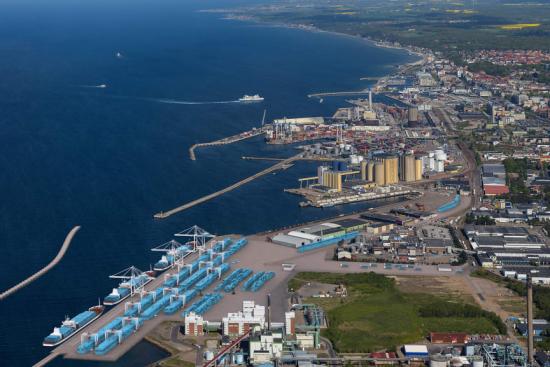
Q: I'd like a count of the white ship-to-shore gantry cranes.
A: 3